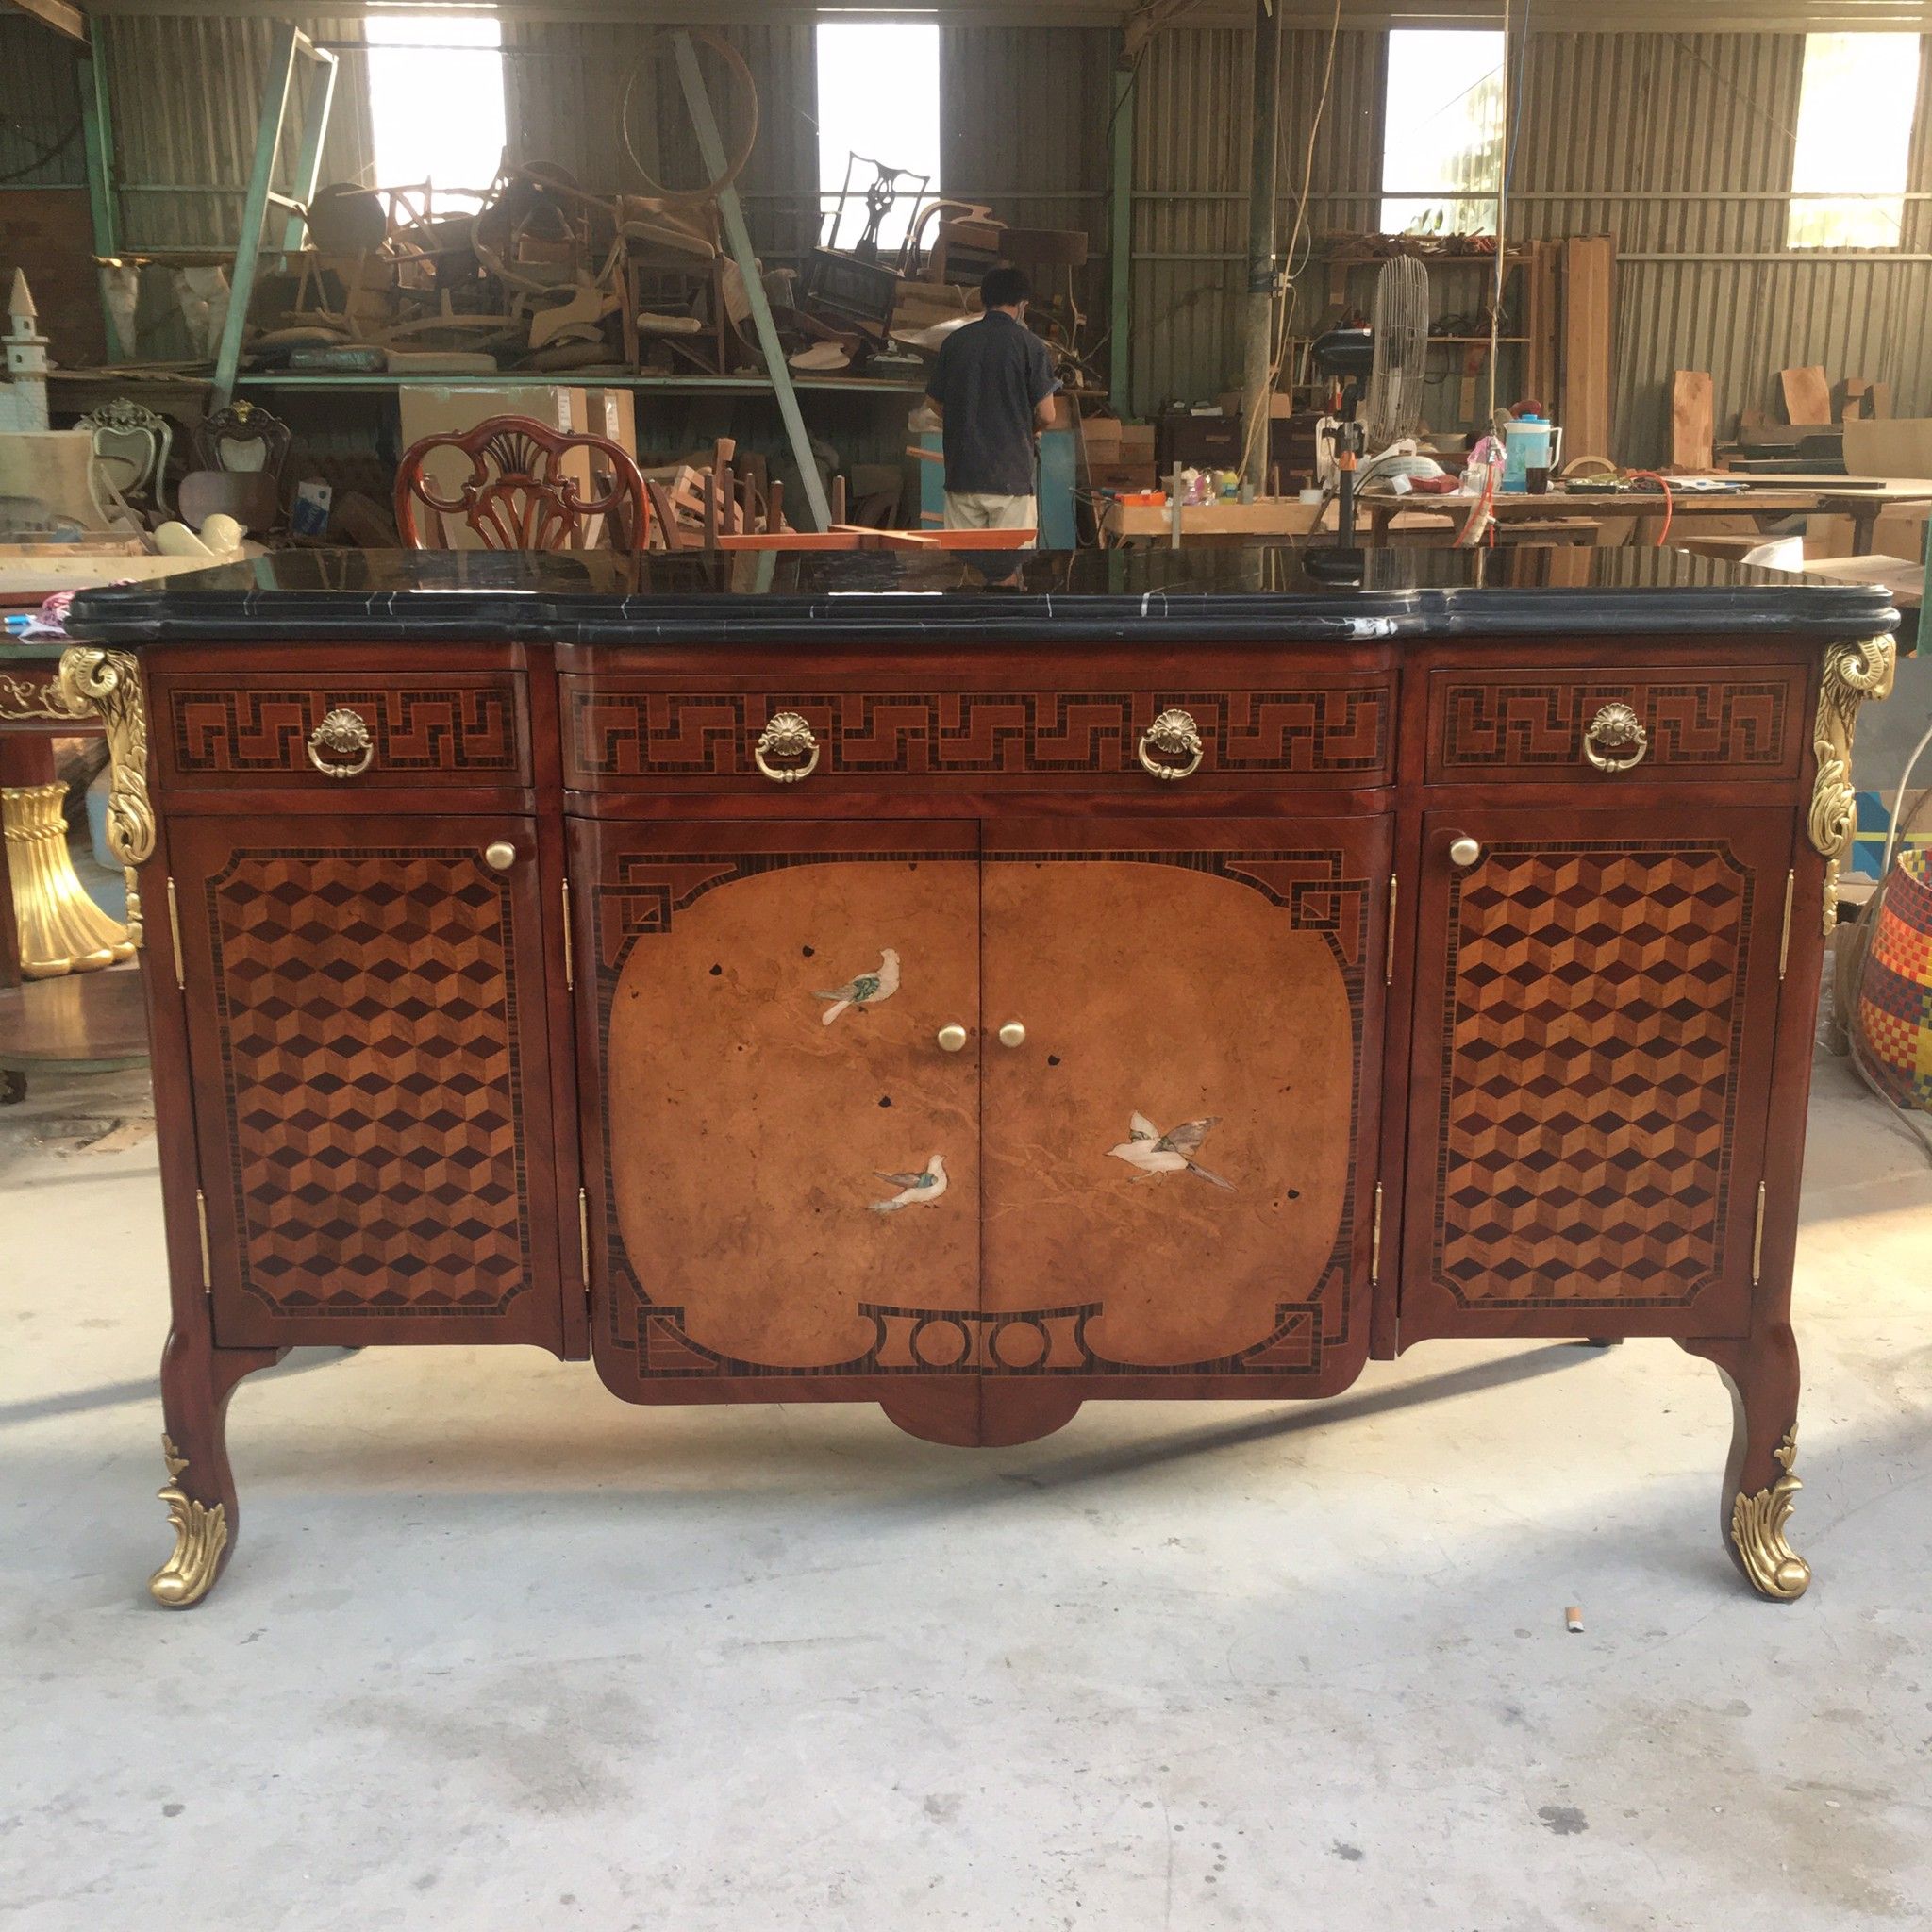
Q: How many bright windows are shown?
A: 4